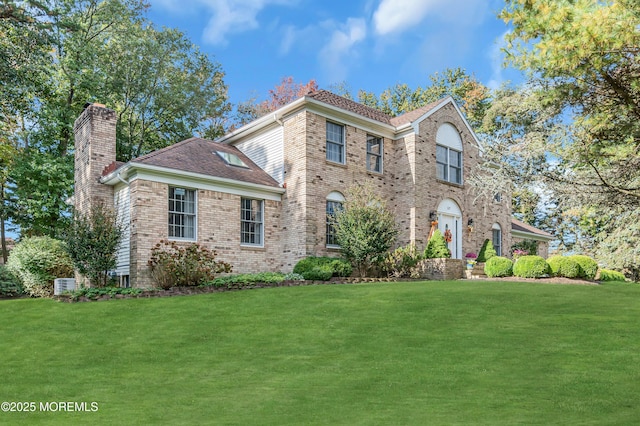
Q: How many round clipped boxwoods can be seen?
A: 4